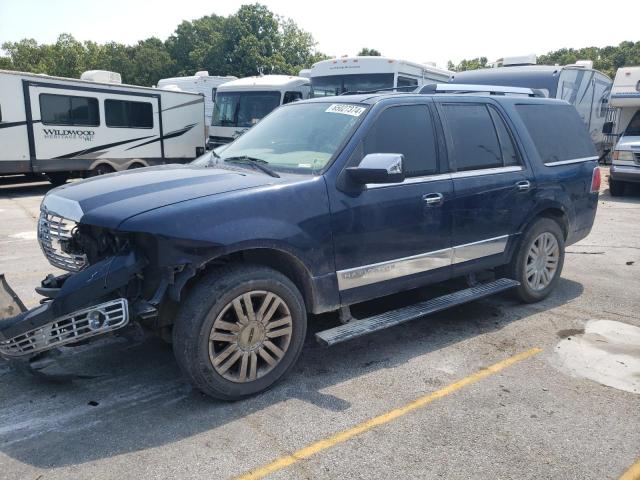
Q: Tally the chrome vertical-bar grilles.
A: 2